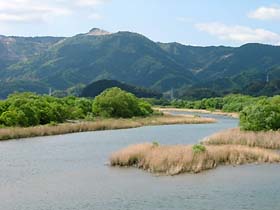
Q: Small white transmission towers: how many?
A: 3